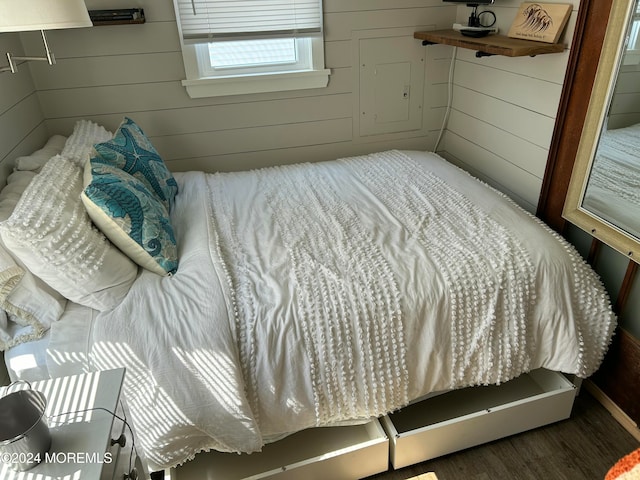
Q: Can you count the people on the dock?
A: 0